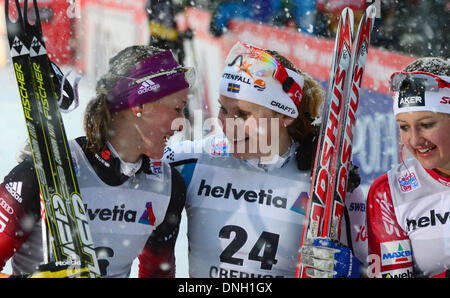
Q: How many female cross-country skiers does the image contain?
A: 3